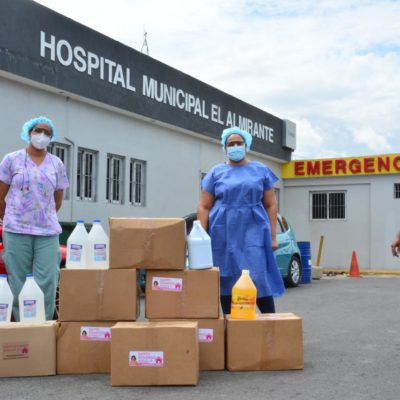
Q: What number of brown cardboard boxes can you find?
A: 8